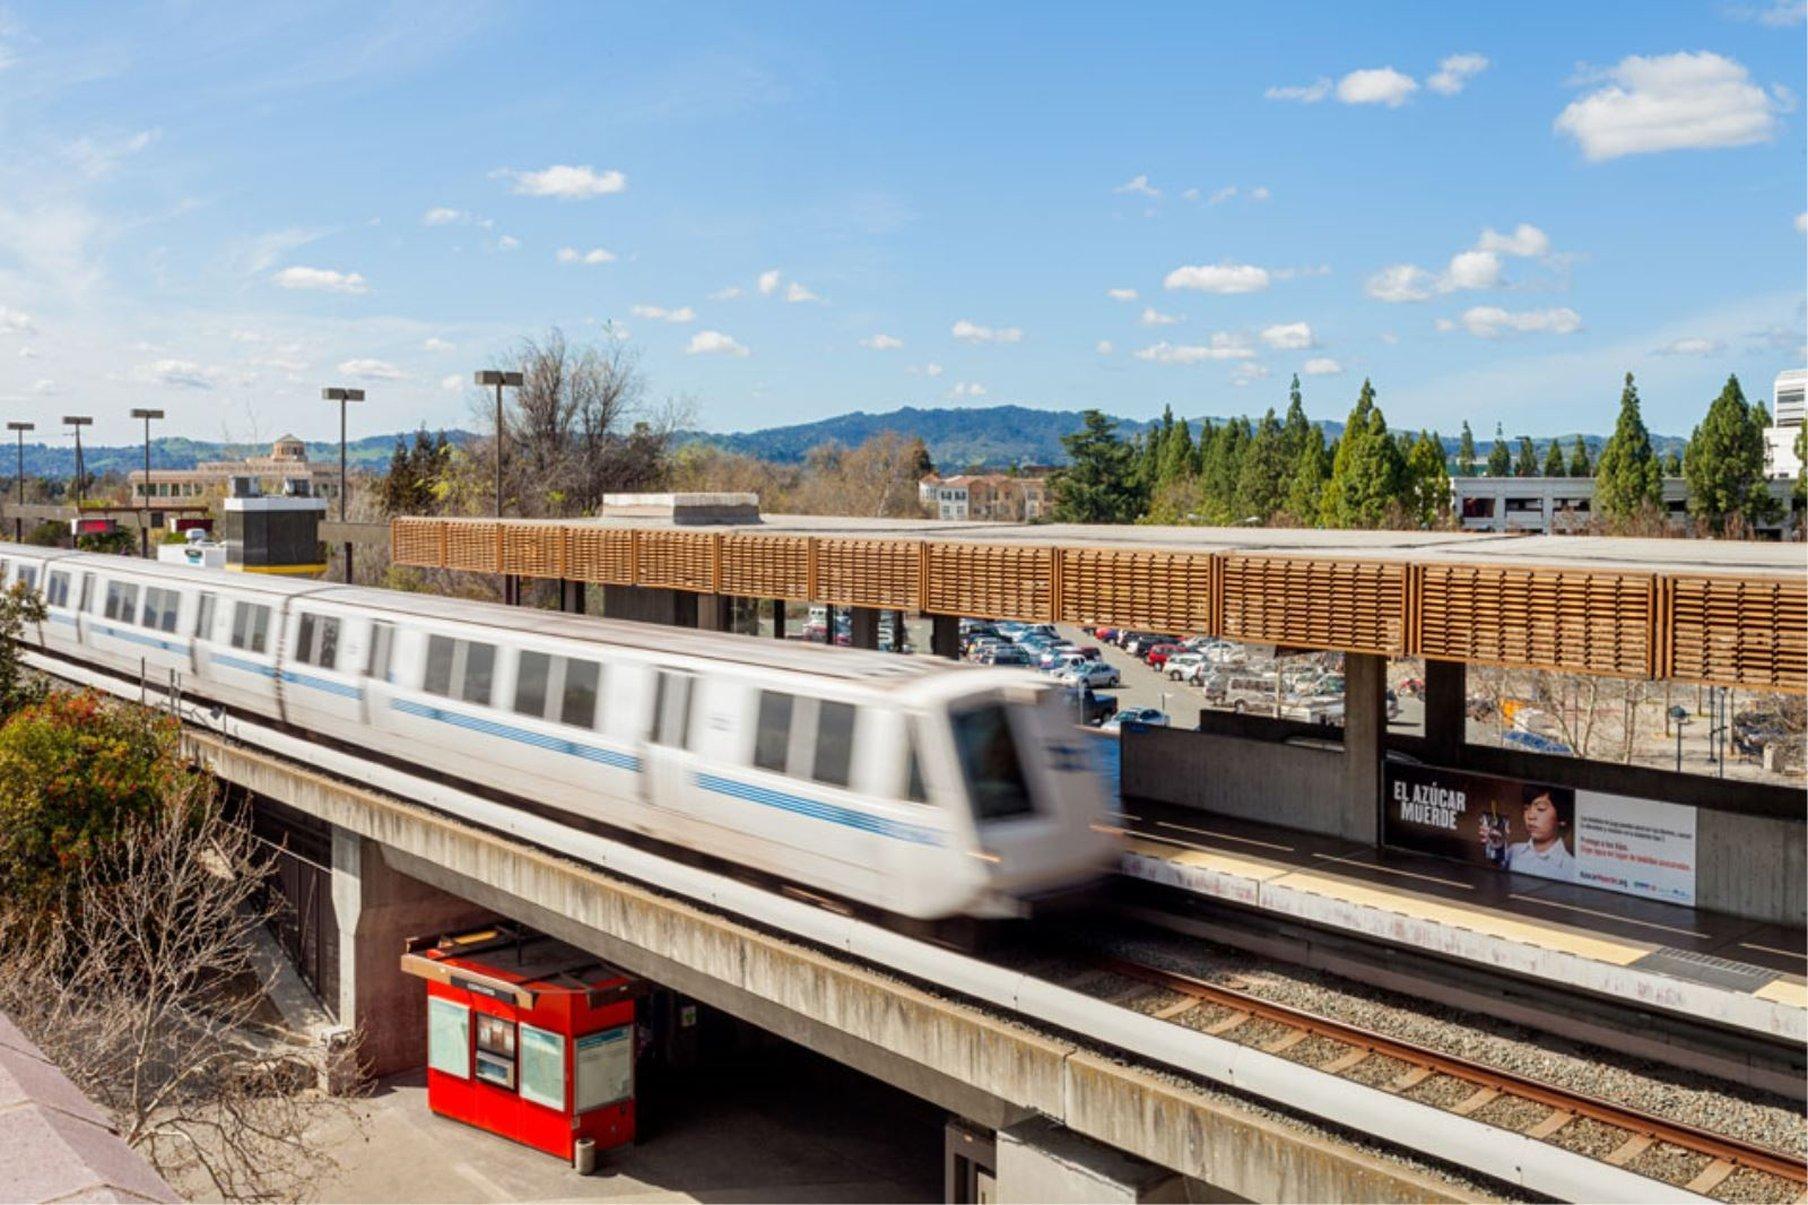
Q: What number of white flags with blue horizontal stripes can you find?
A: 0